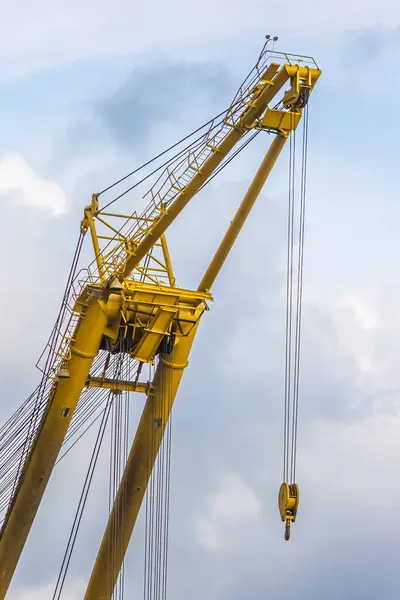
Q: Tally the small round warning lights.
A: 2